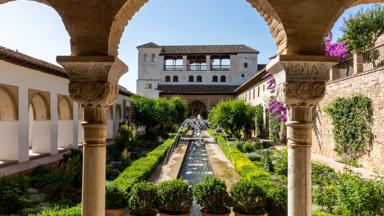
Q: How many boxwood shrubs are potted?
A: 5